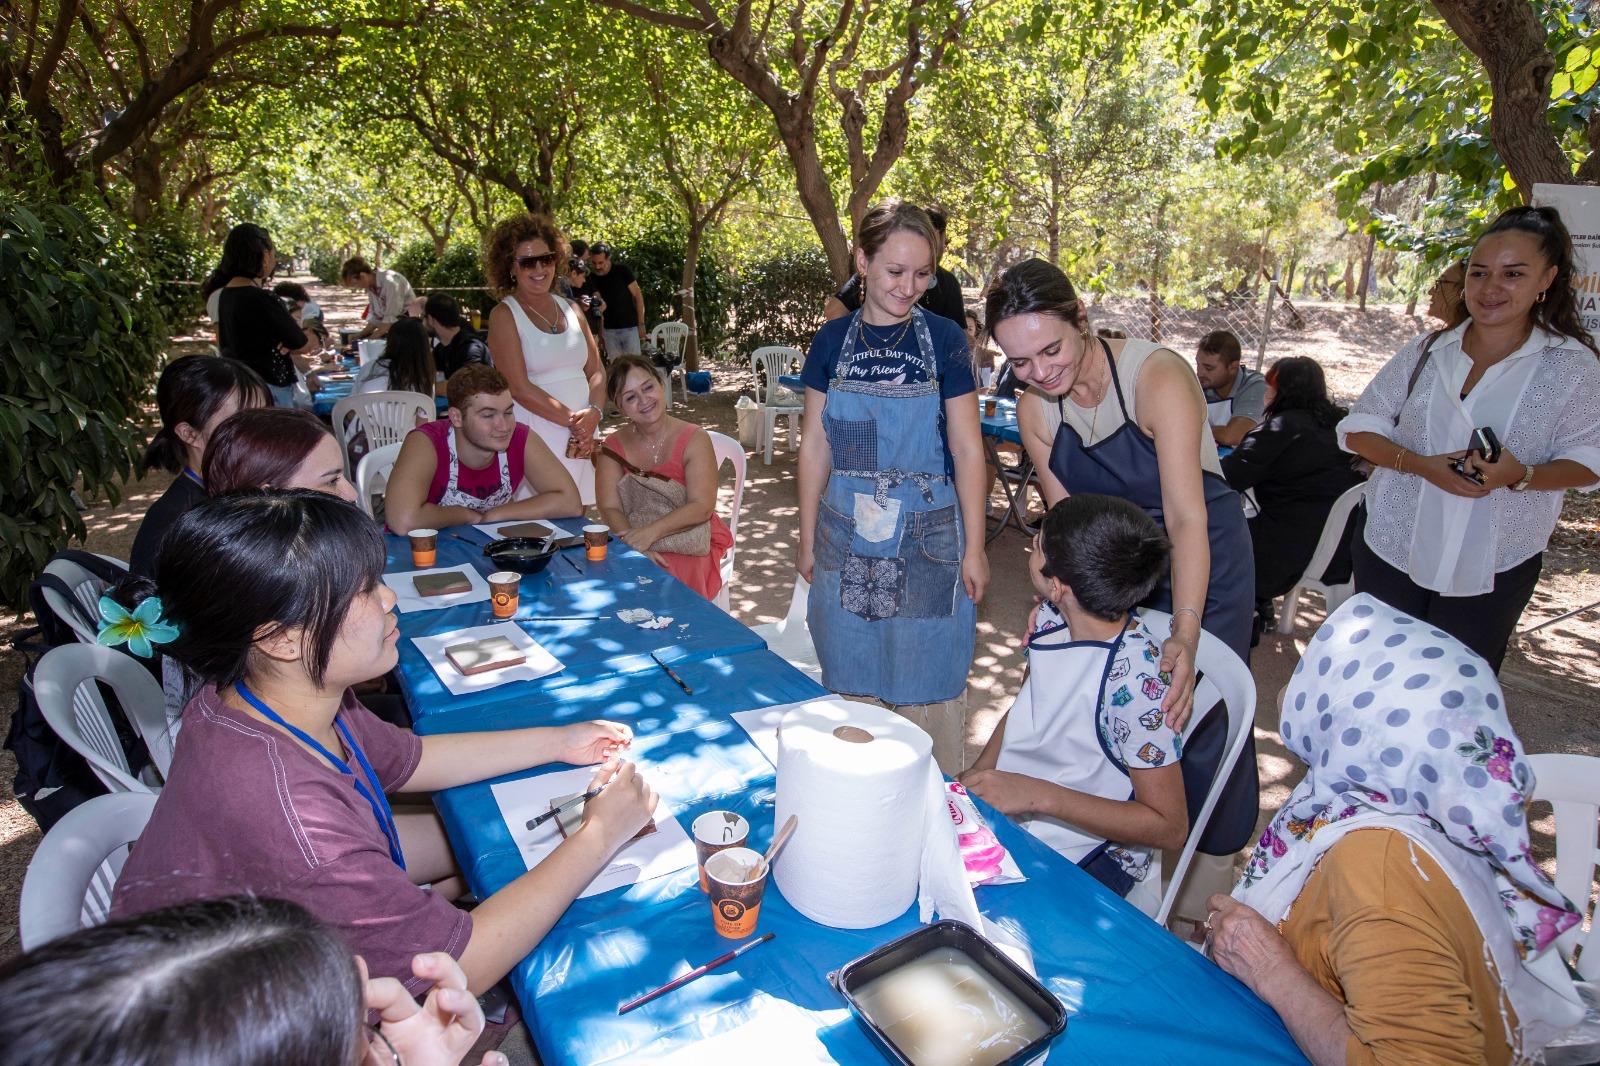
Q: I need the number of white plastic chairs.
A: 12